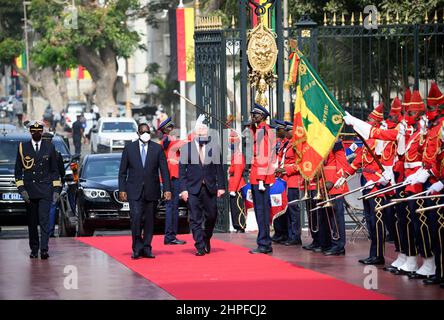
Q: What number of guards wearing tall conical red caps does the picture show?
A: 5